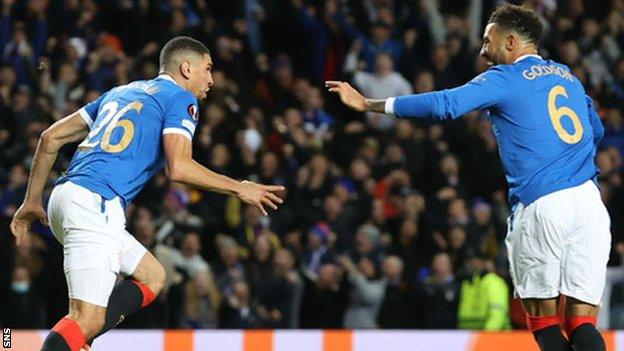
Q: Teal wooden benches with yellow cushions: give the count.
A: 0